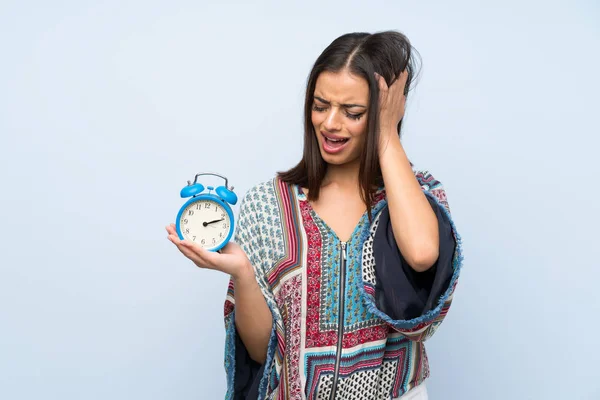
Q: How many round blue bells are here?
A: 2